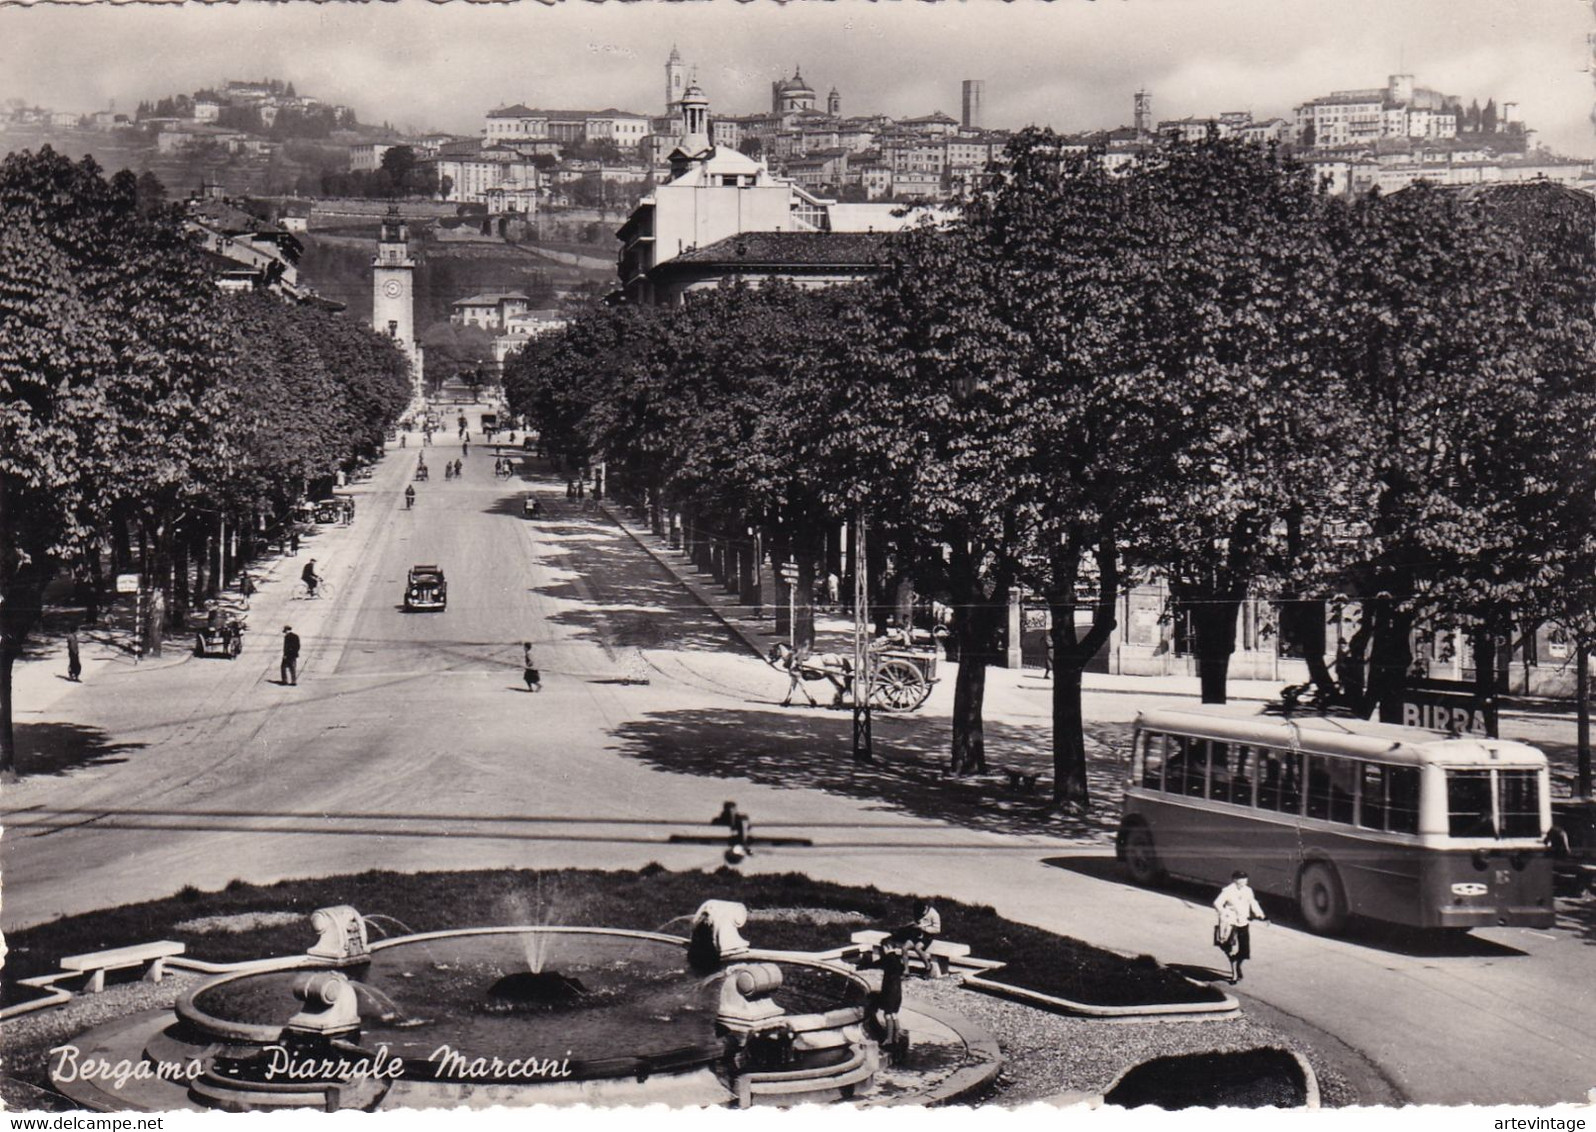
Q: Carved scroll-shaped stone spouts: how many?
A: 4